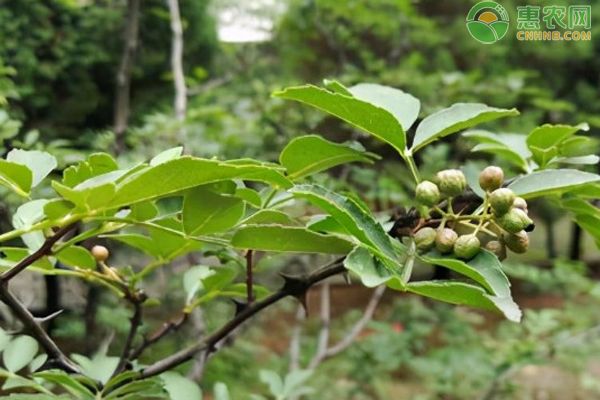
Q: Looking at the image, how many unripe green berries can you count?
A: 11